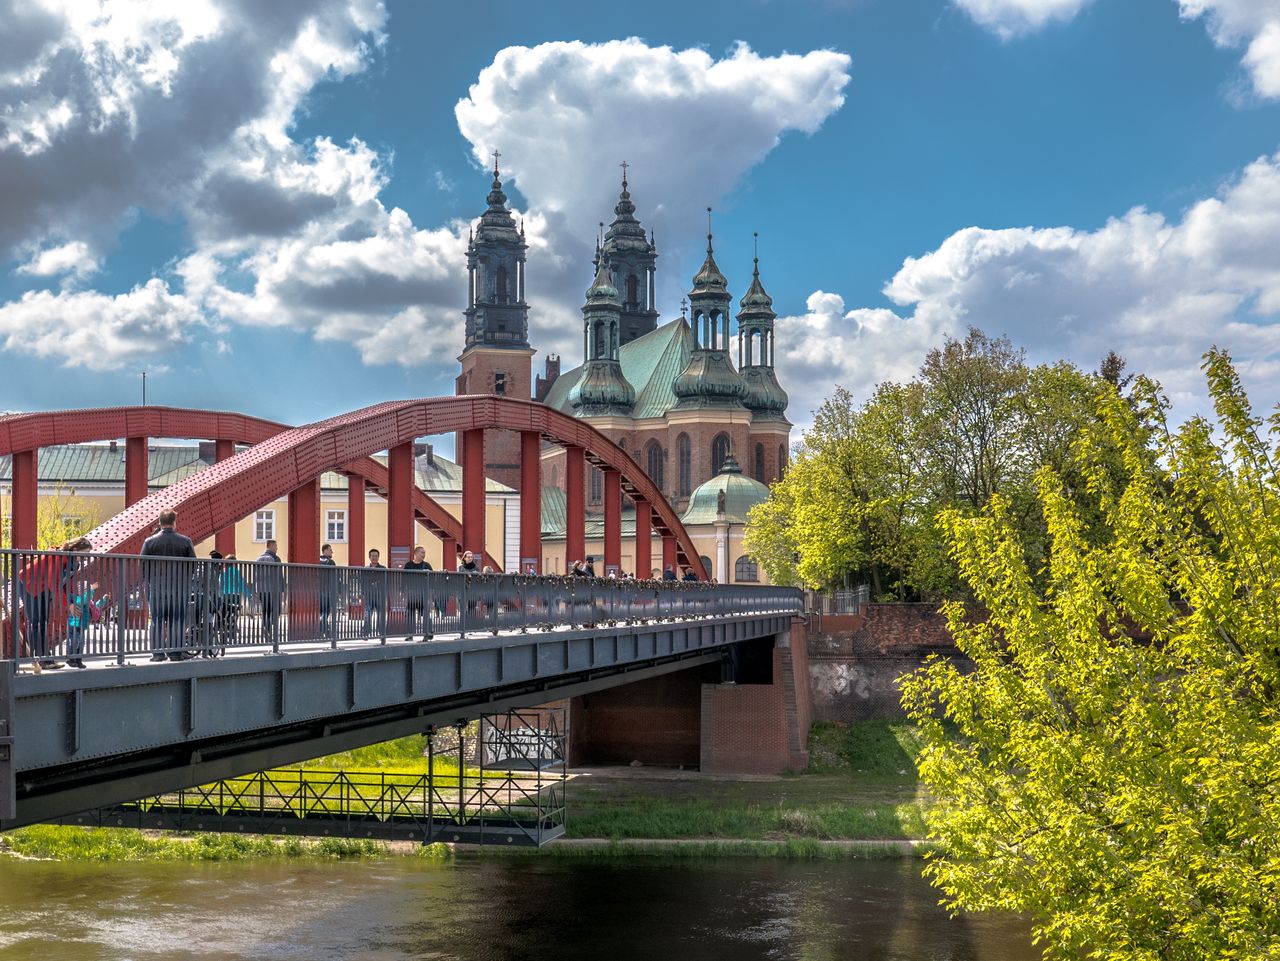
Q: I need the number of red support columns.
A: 13